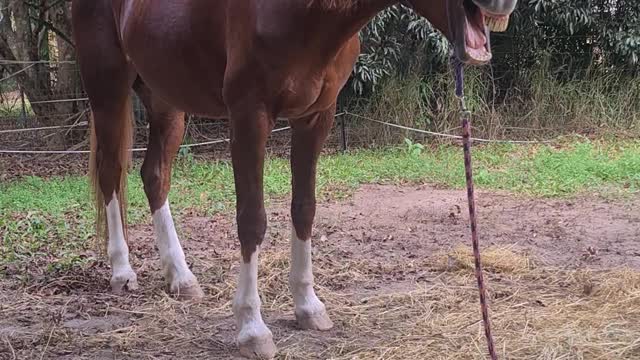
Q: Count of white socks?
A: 4